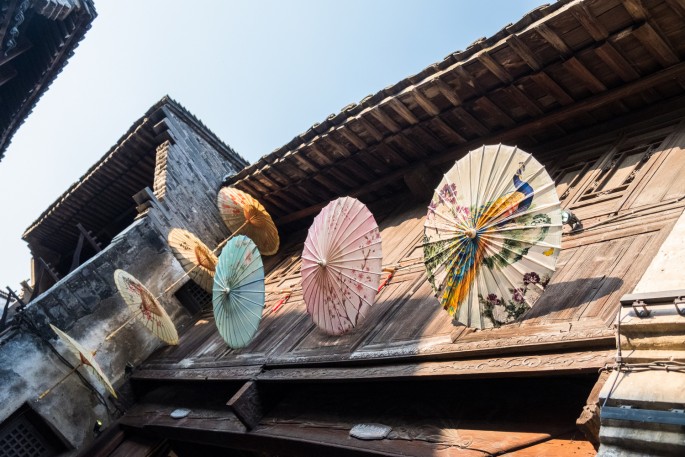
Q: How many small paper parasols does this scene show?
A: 7